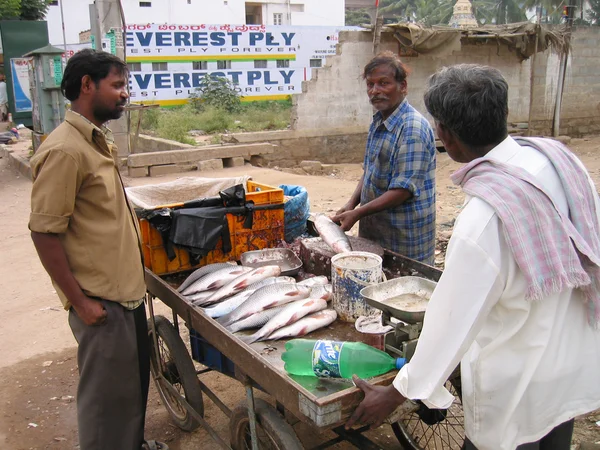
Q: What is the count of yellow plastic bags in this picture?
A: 0